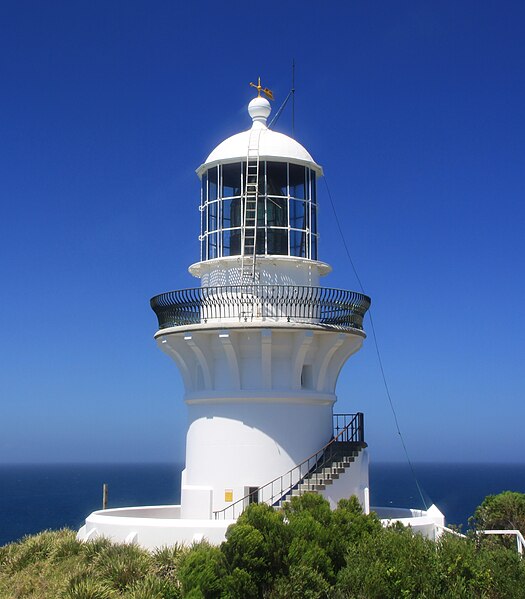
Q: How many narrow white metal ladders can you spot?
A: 1